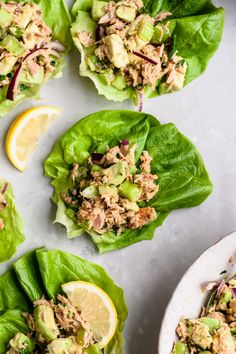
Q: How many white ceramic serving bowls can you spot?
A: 1